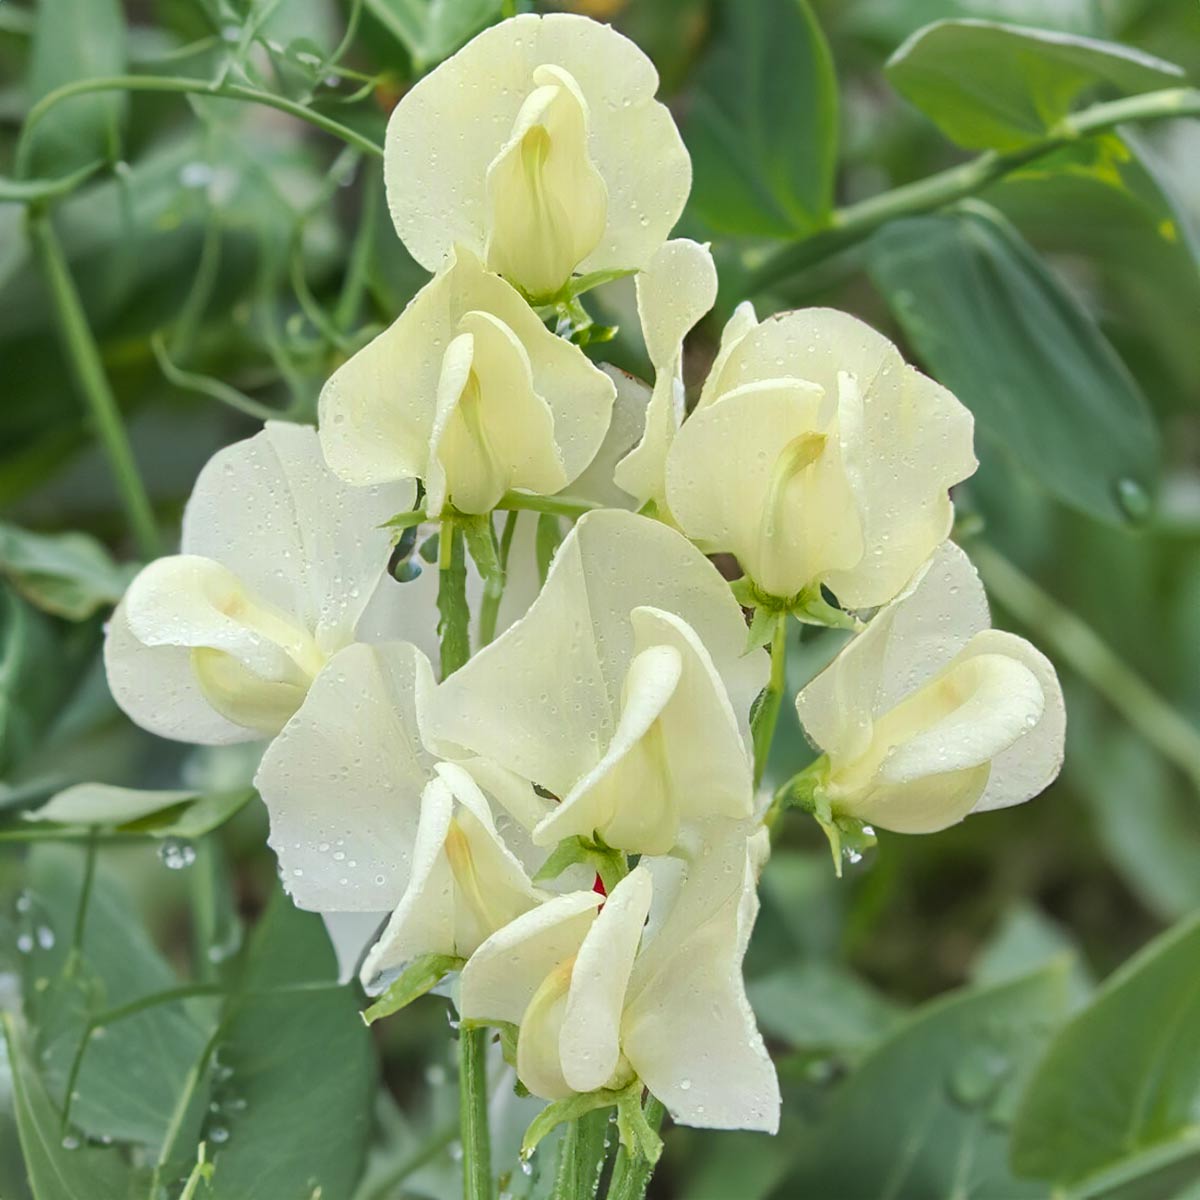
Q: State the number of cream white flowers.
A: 8